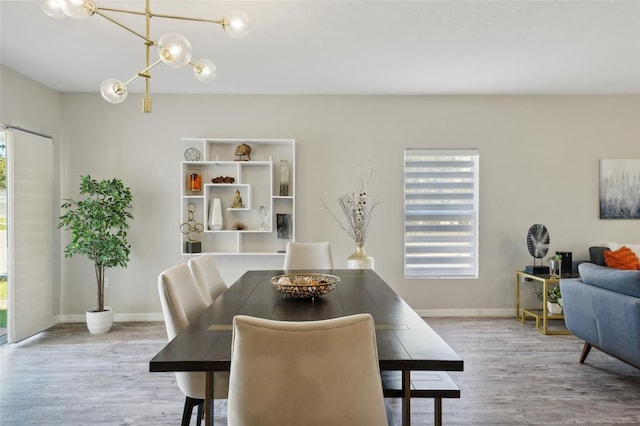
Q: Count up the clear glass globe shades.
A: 6